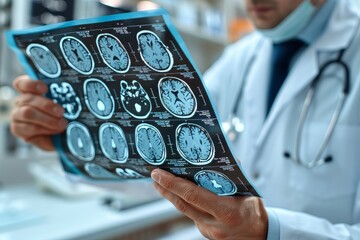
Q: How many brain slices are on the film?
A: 15